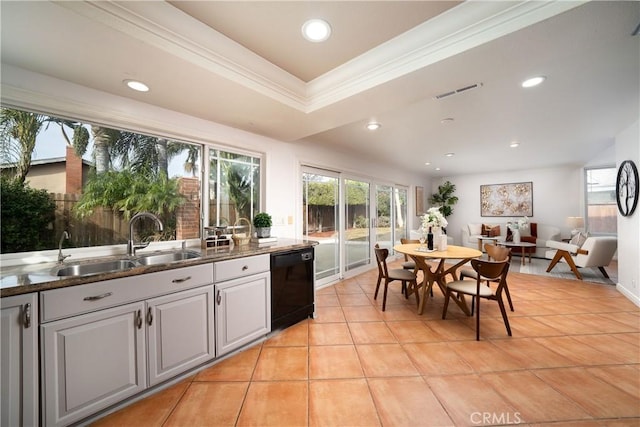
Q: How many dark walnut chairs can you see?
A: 4